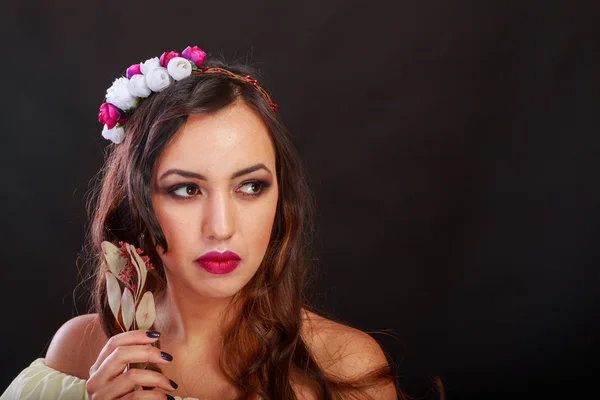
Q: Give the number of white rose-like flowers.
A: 6